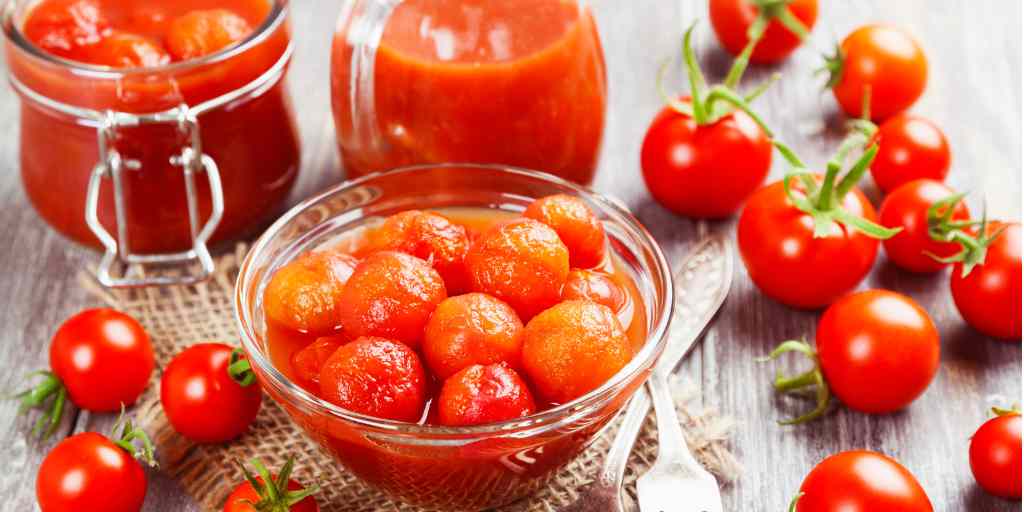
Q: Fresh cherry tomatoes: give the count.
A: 14